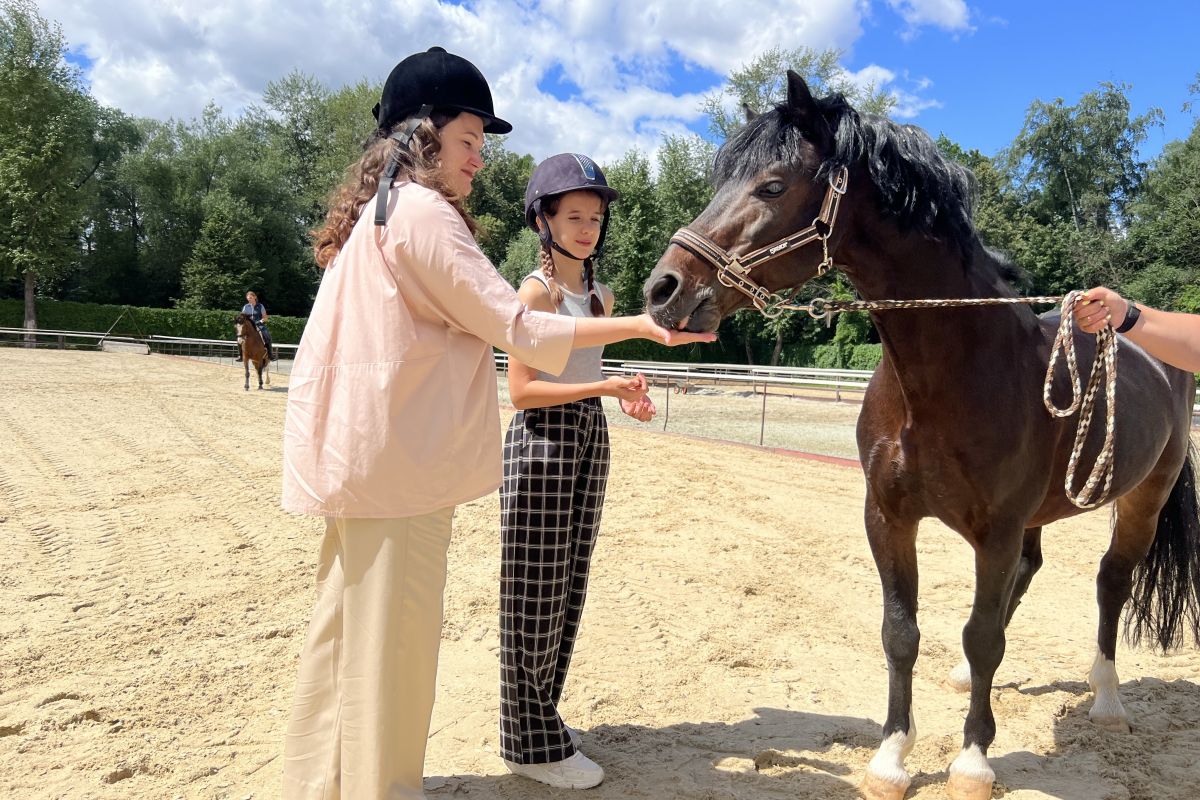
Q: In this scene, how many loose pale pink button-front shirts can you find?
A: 1